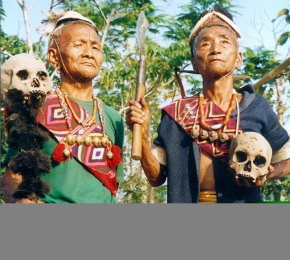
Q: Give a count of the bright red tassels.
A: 2